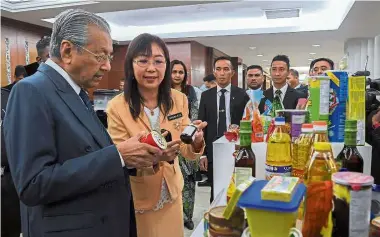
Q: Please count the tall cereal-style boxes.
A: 3